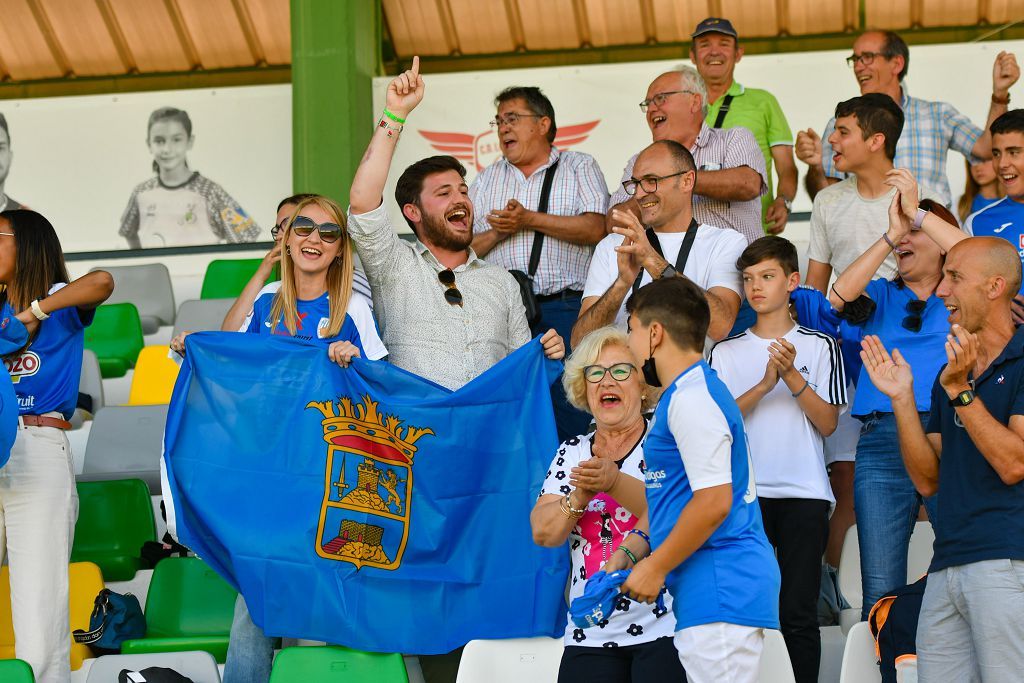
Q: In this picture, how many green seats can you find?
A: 6